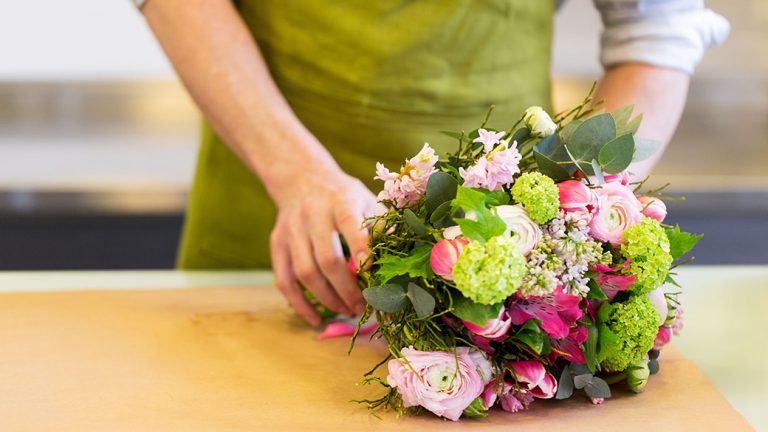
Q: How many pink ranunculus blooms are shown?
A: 2